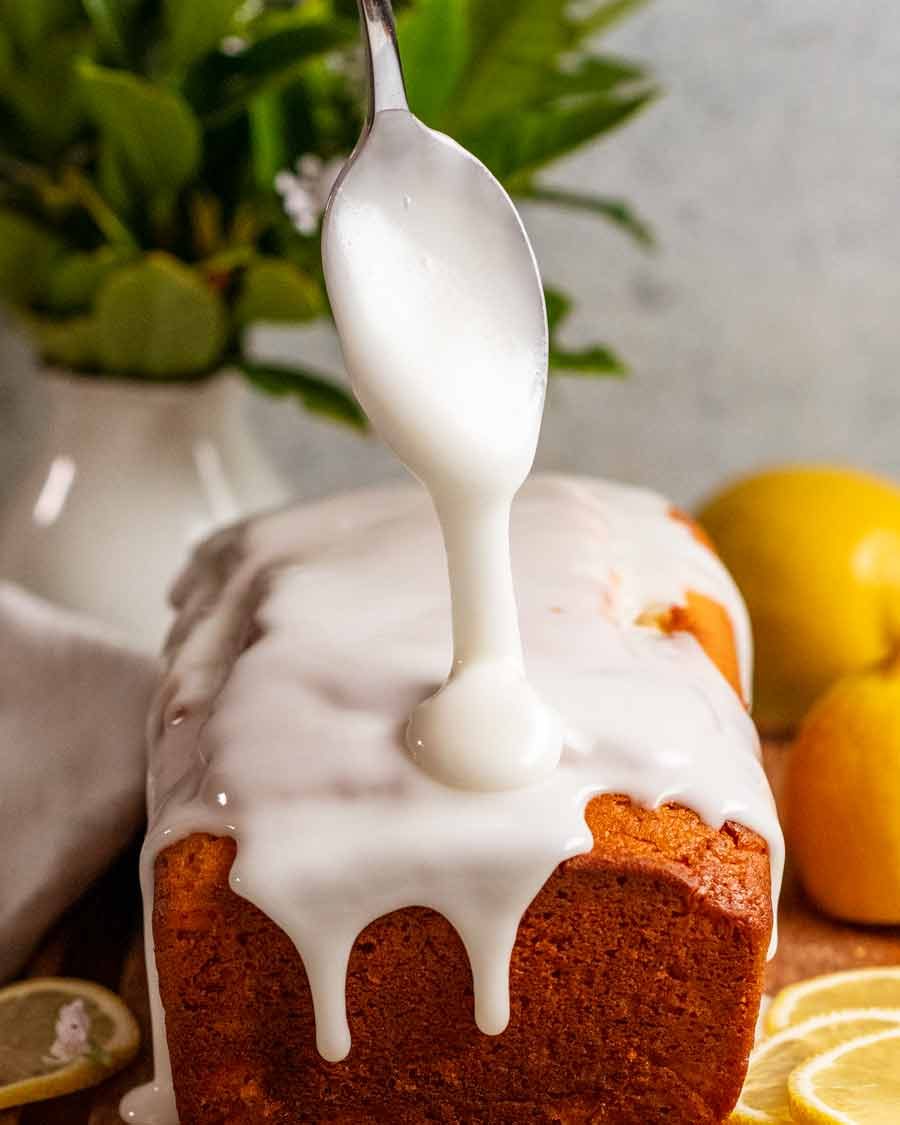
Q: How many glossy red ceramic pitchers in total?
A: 0